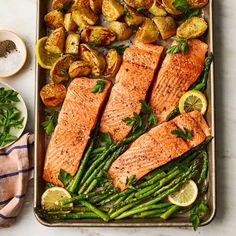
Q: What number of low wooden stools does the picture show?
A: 0